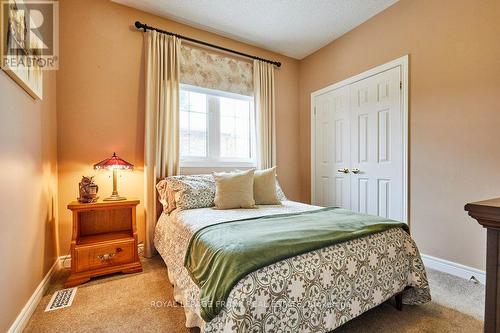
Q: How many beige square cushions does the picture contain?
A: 2